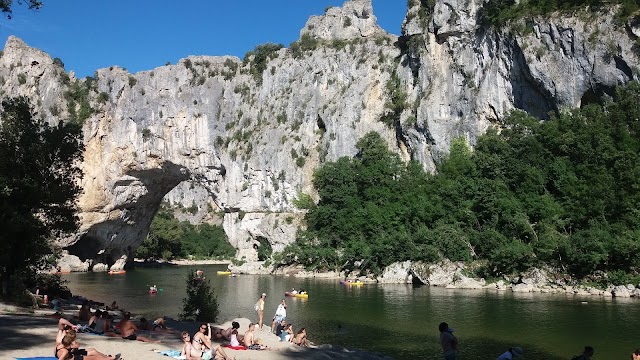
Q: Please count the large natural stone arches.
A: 1